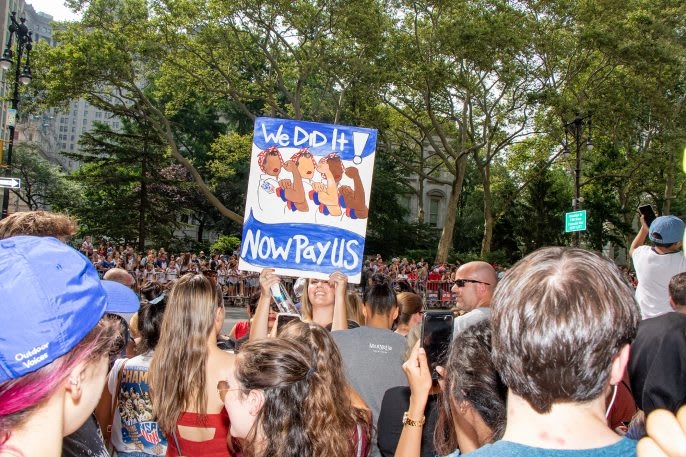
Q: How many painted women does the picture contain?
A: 3